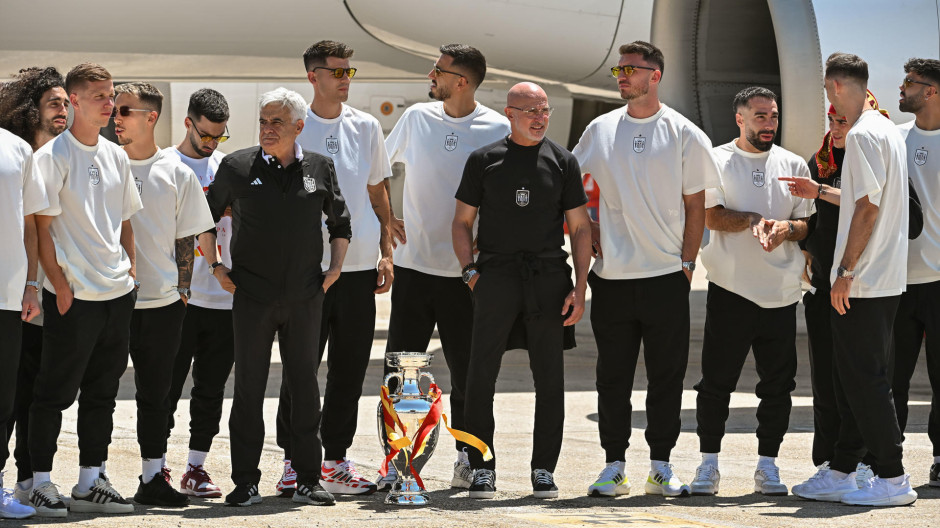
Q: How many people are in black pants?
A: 14